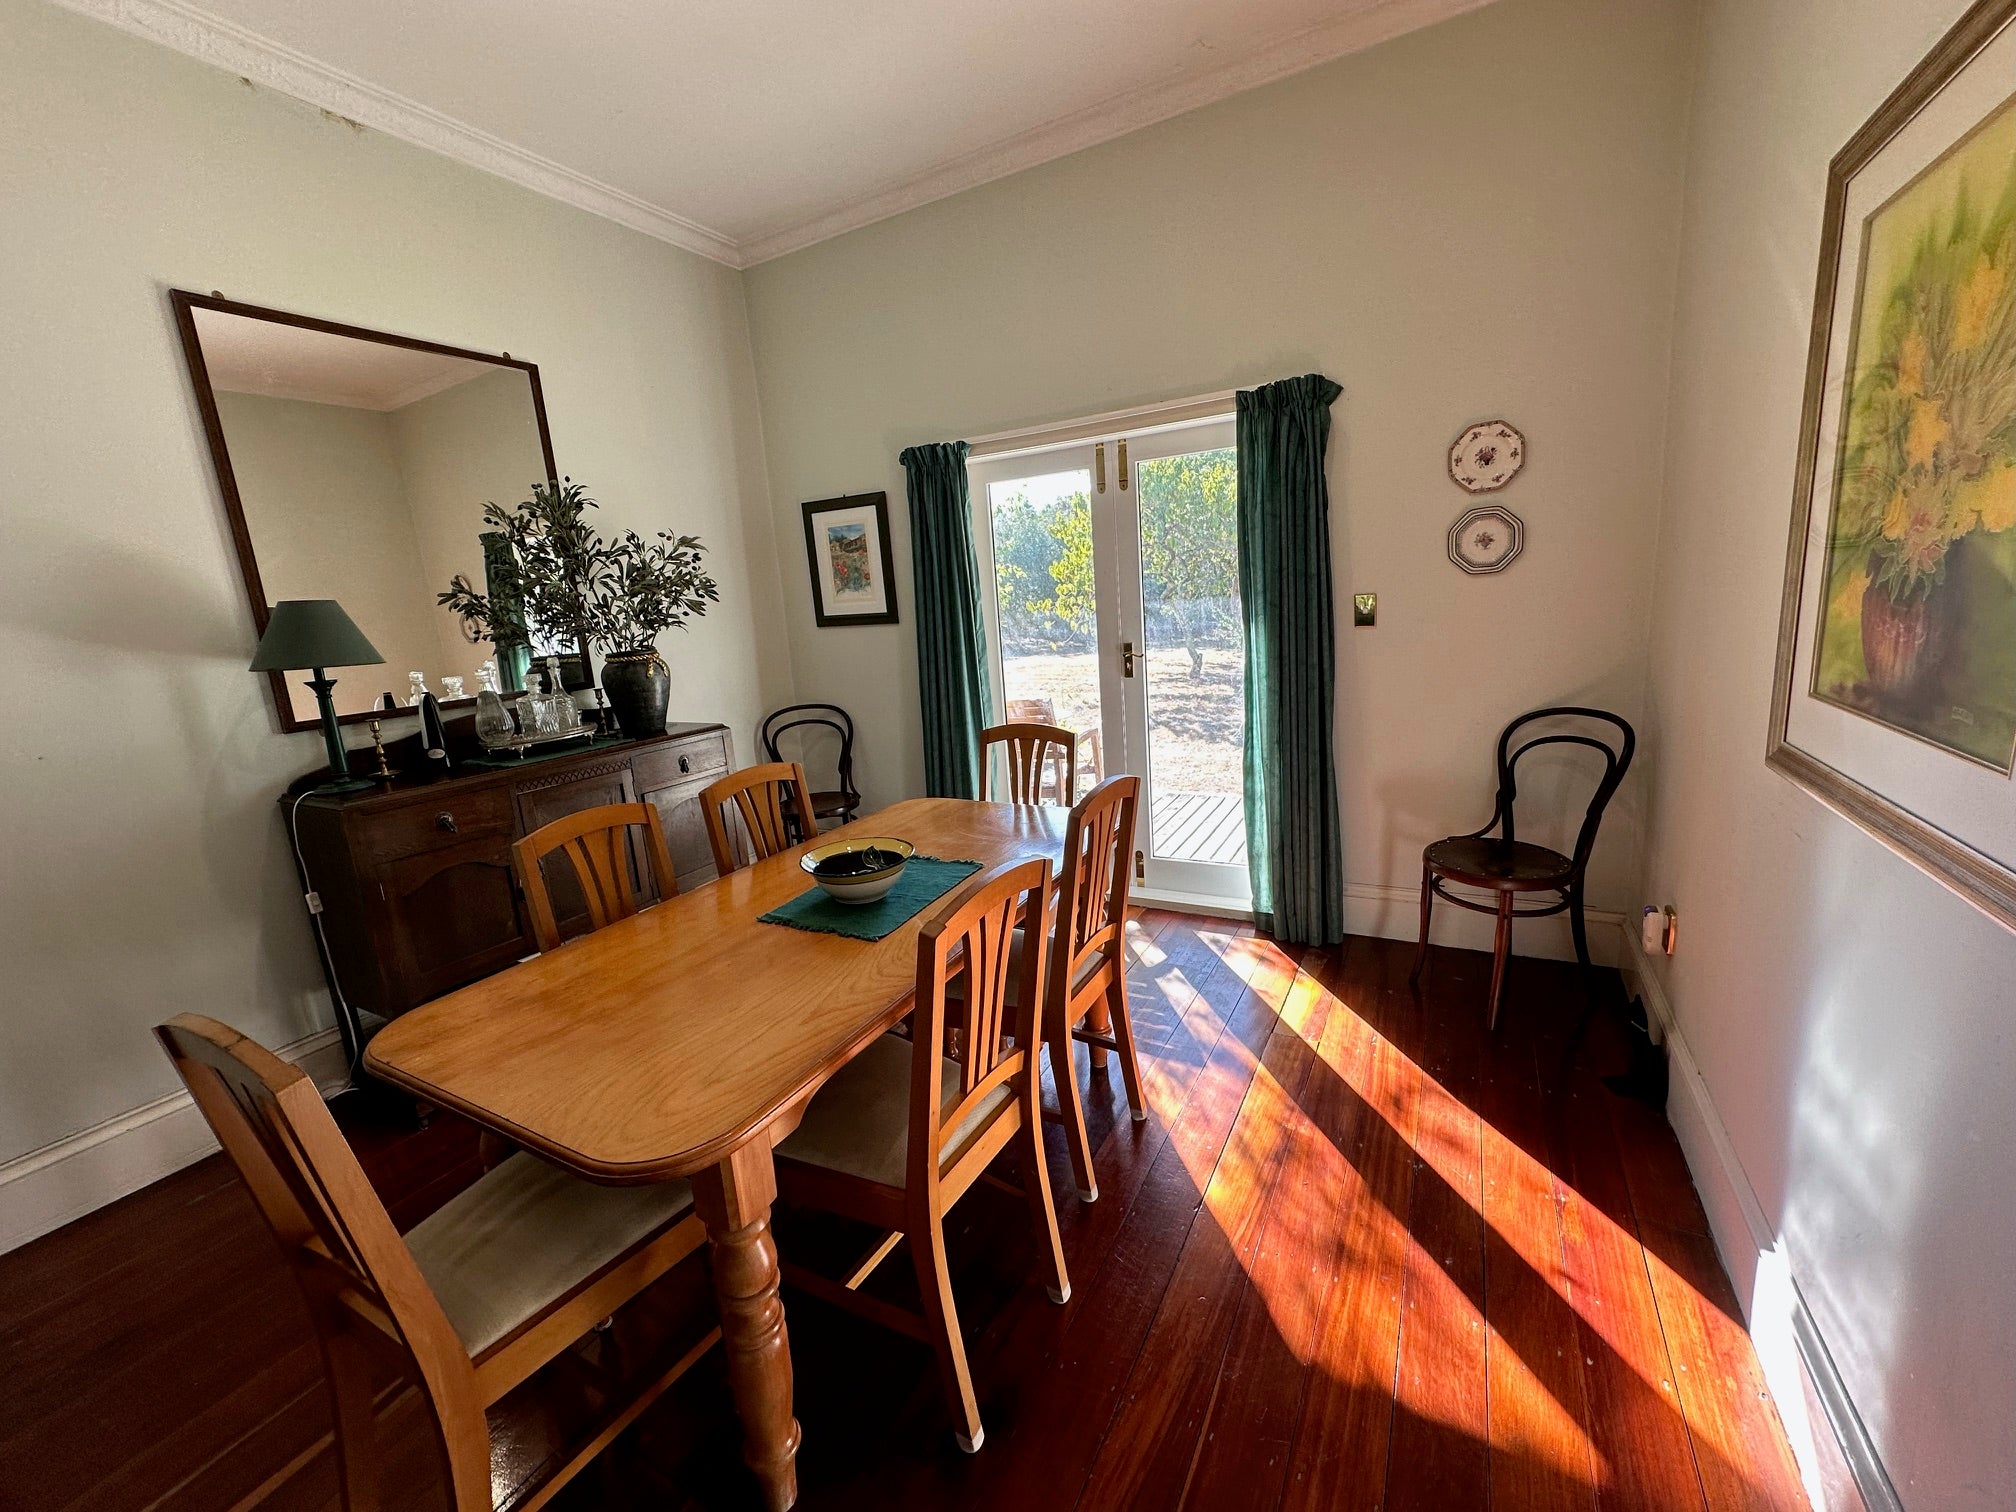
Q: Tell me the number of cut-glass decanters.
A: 3